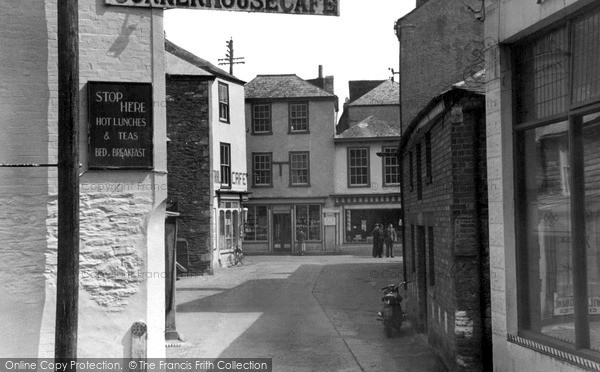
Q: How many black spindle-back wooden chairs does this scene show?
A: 0